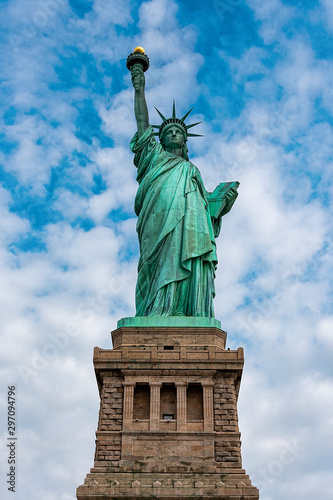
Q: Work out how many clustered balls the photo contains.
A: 0